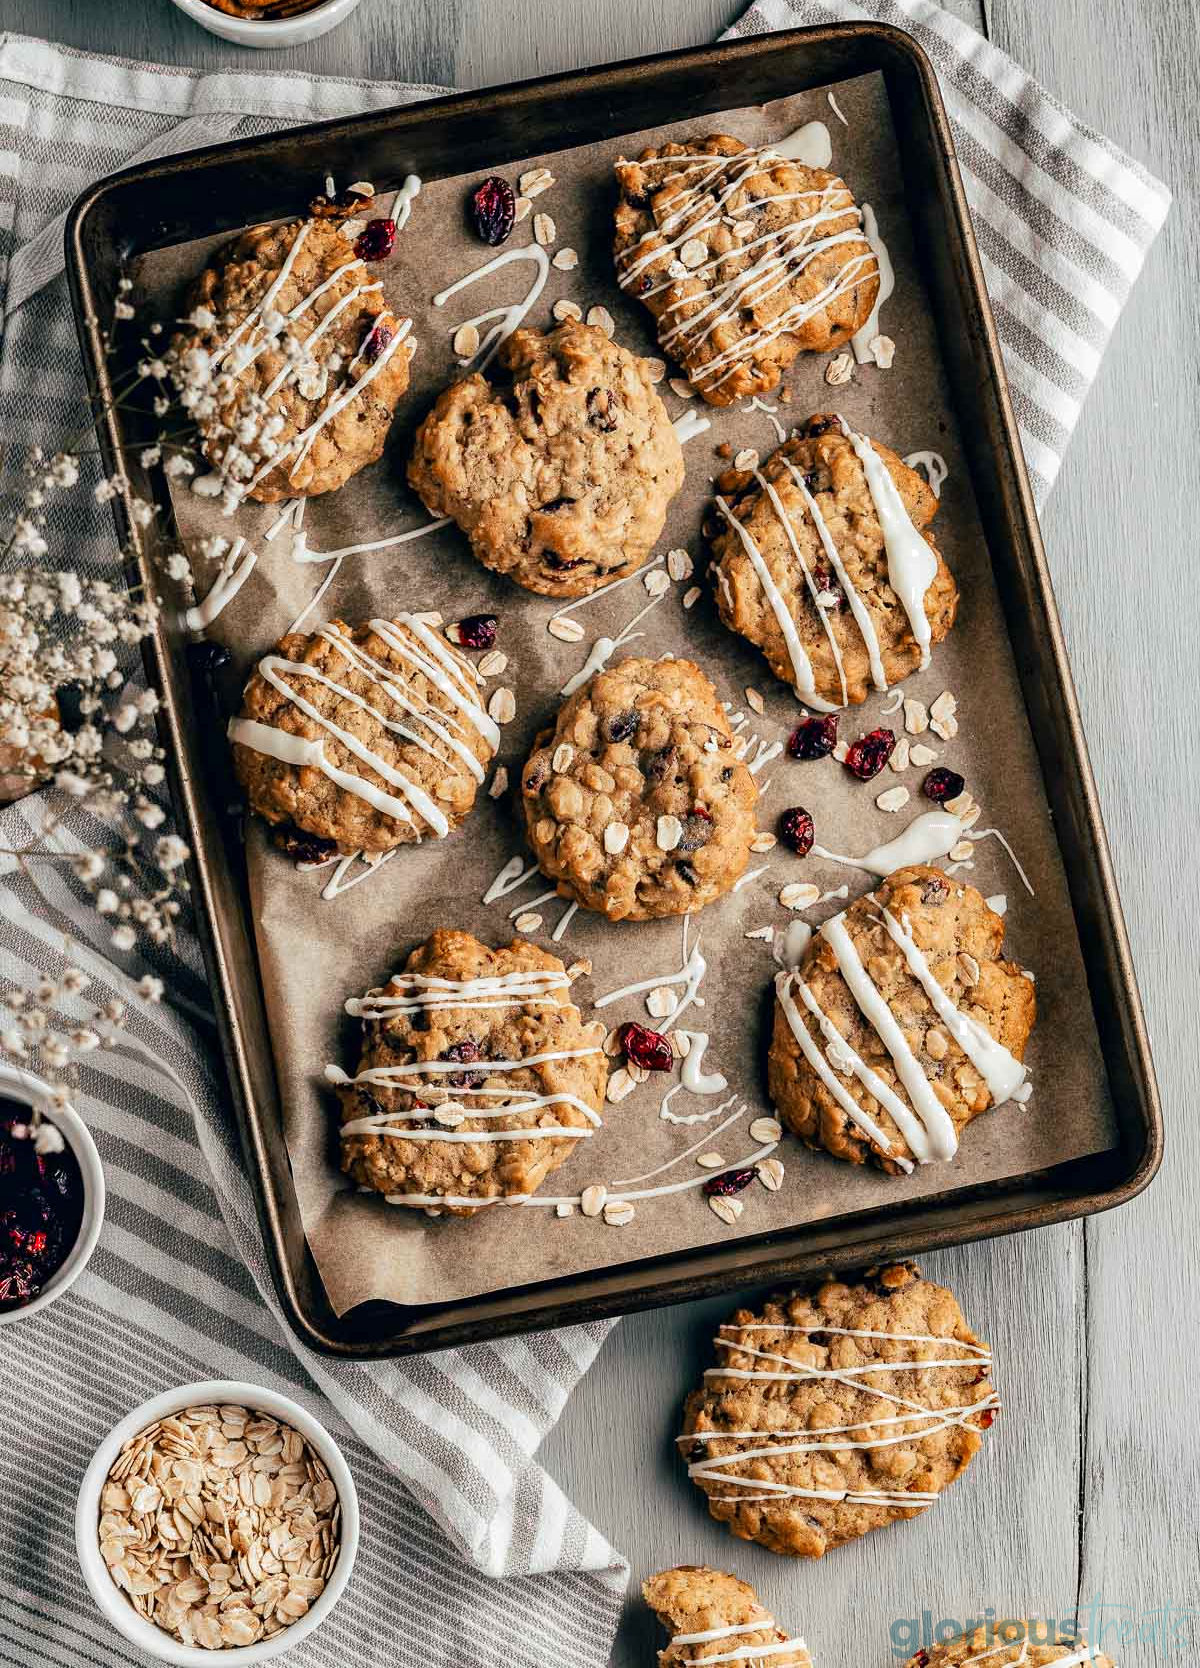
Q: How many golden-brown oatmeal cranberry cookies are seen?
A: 11